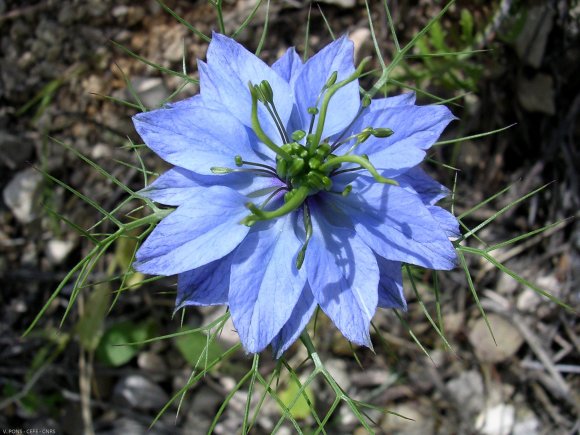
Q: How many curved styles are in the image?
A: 4